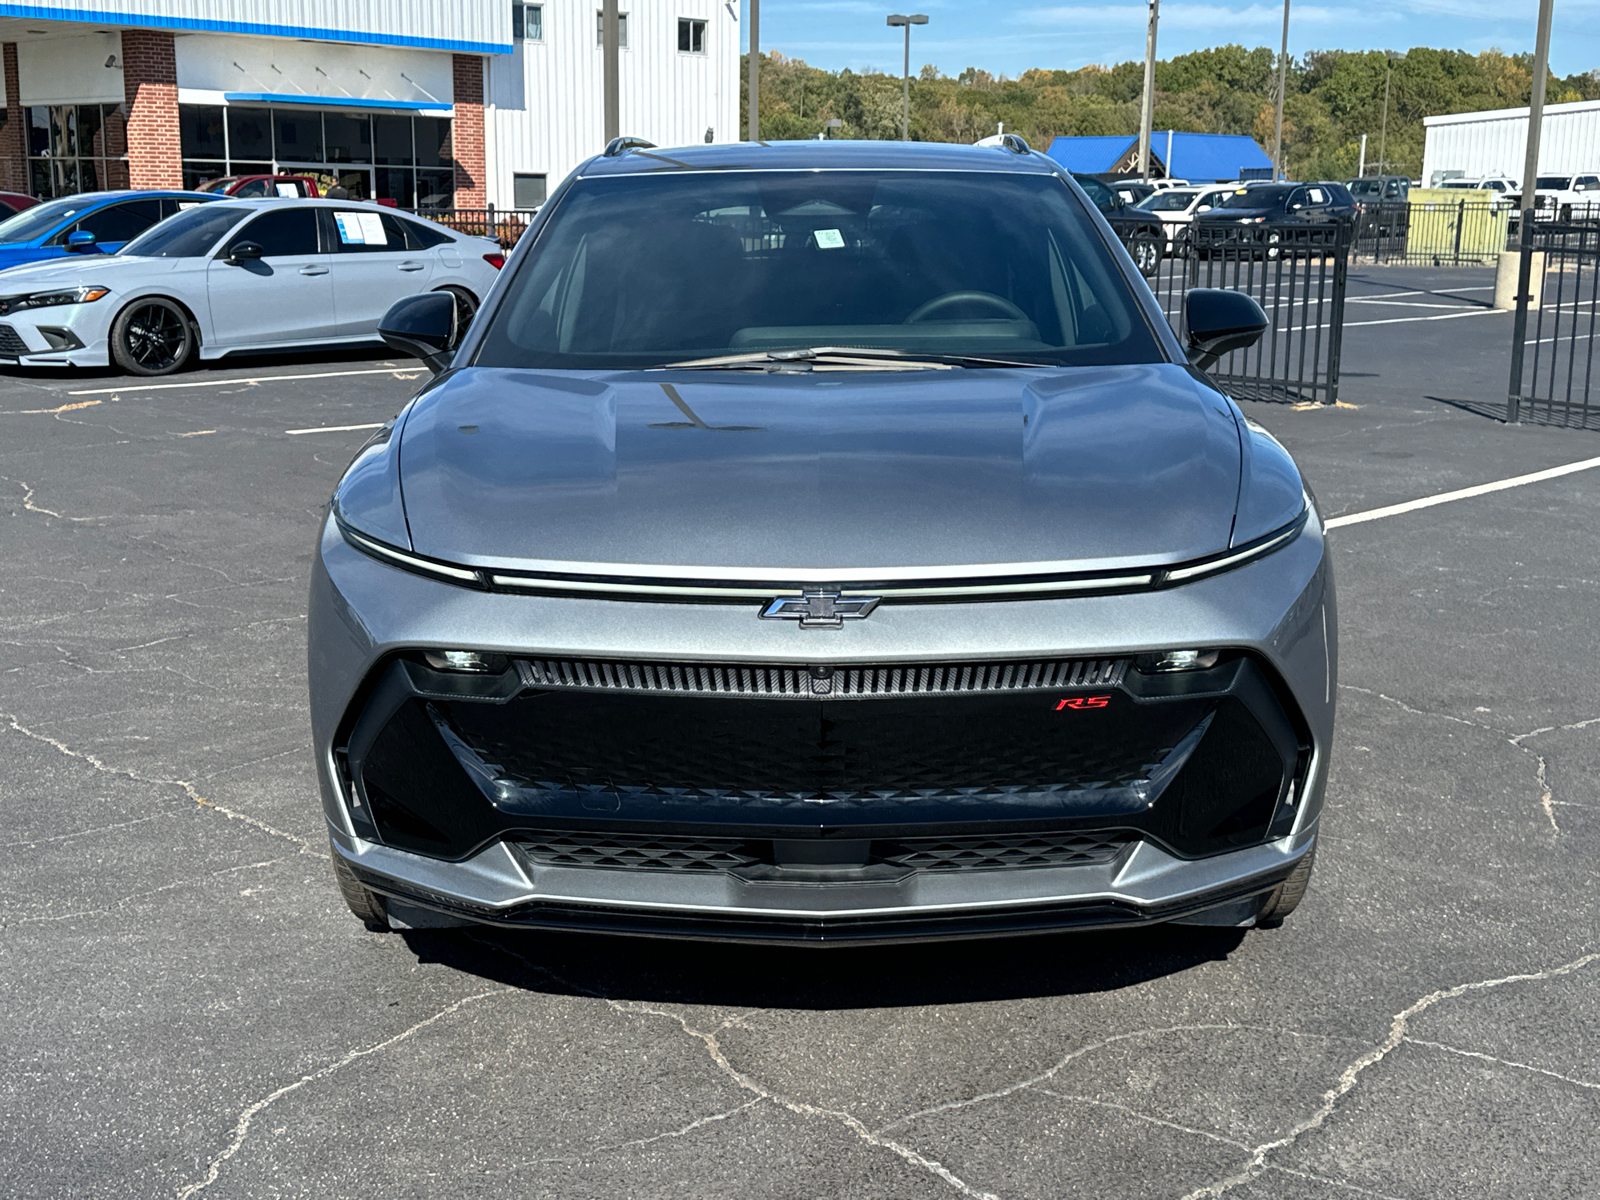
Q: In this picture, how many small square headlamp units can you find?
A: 2